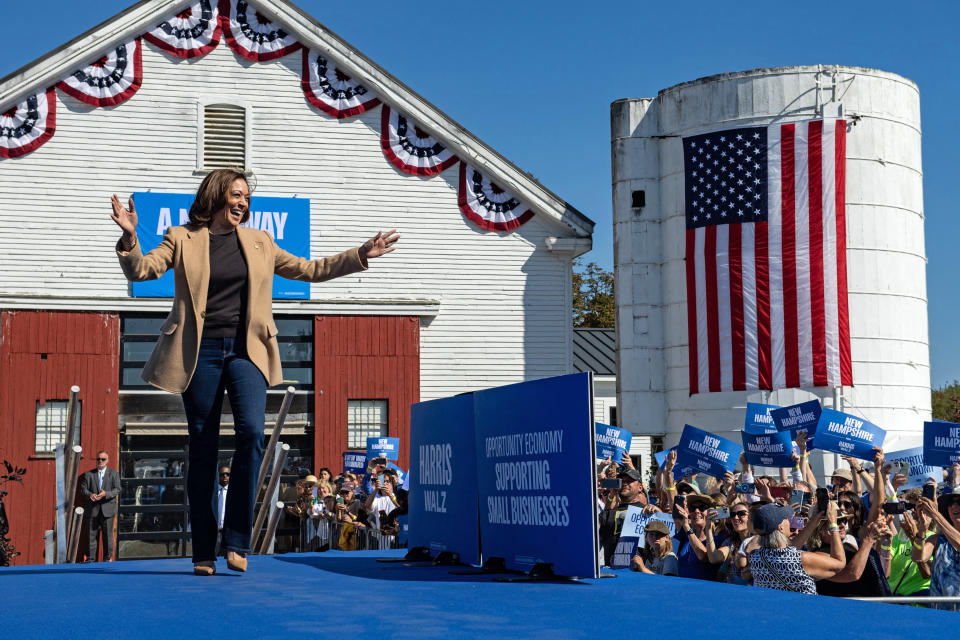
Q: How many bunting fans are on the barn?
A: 7